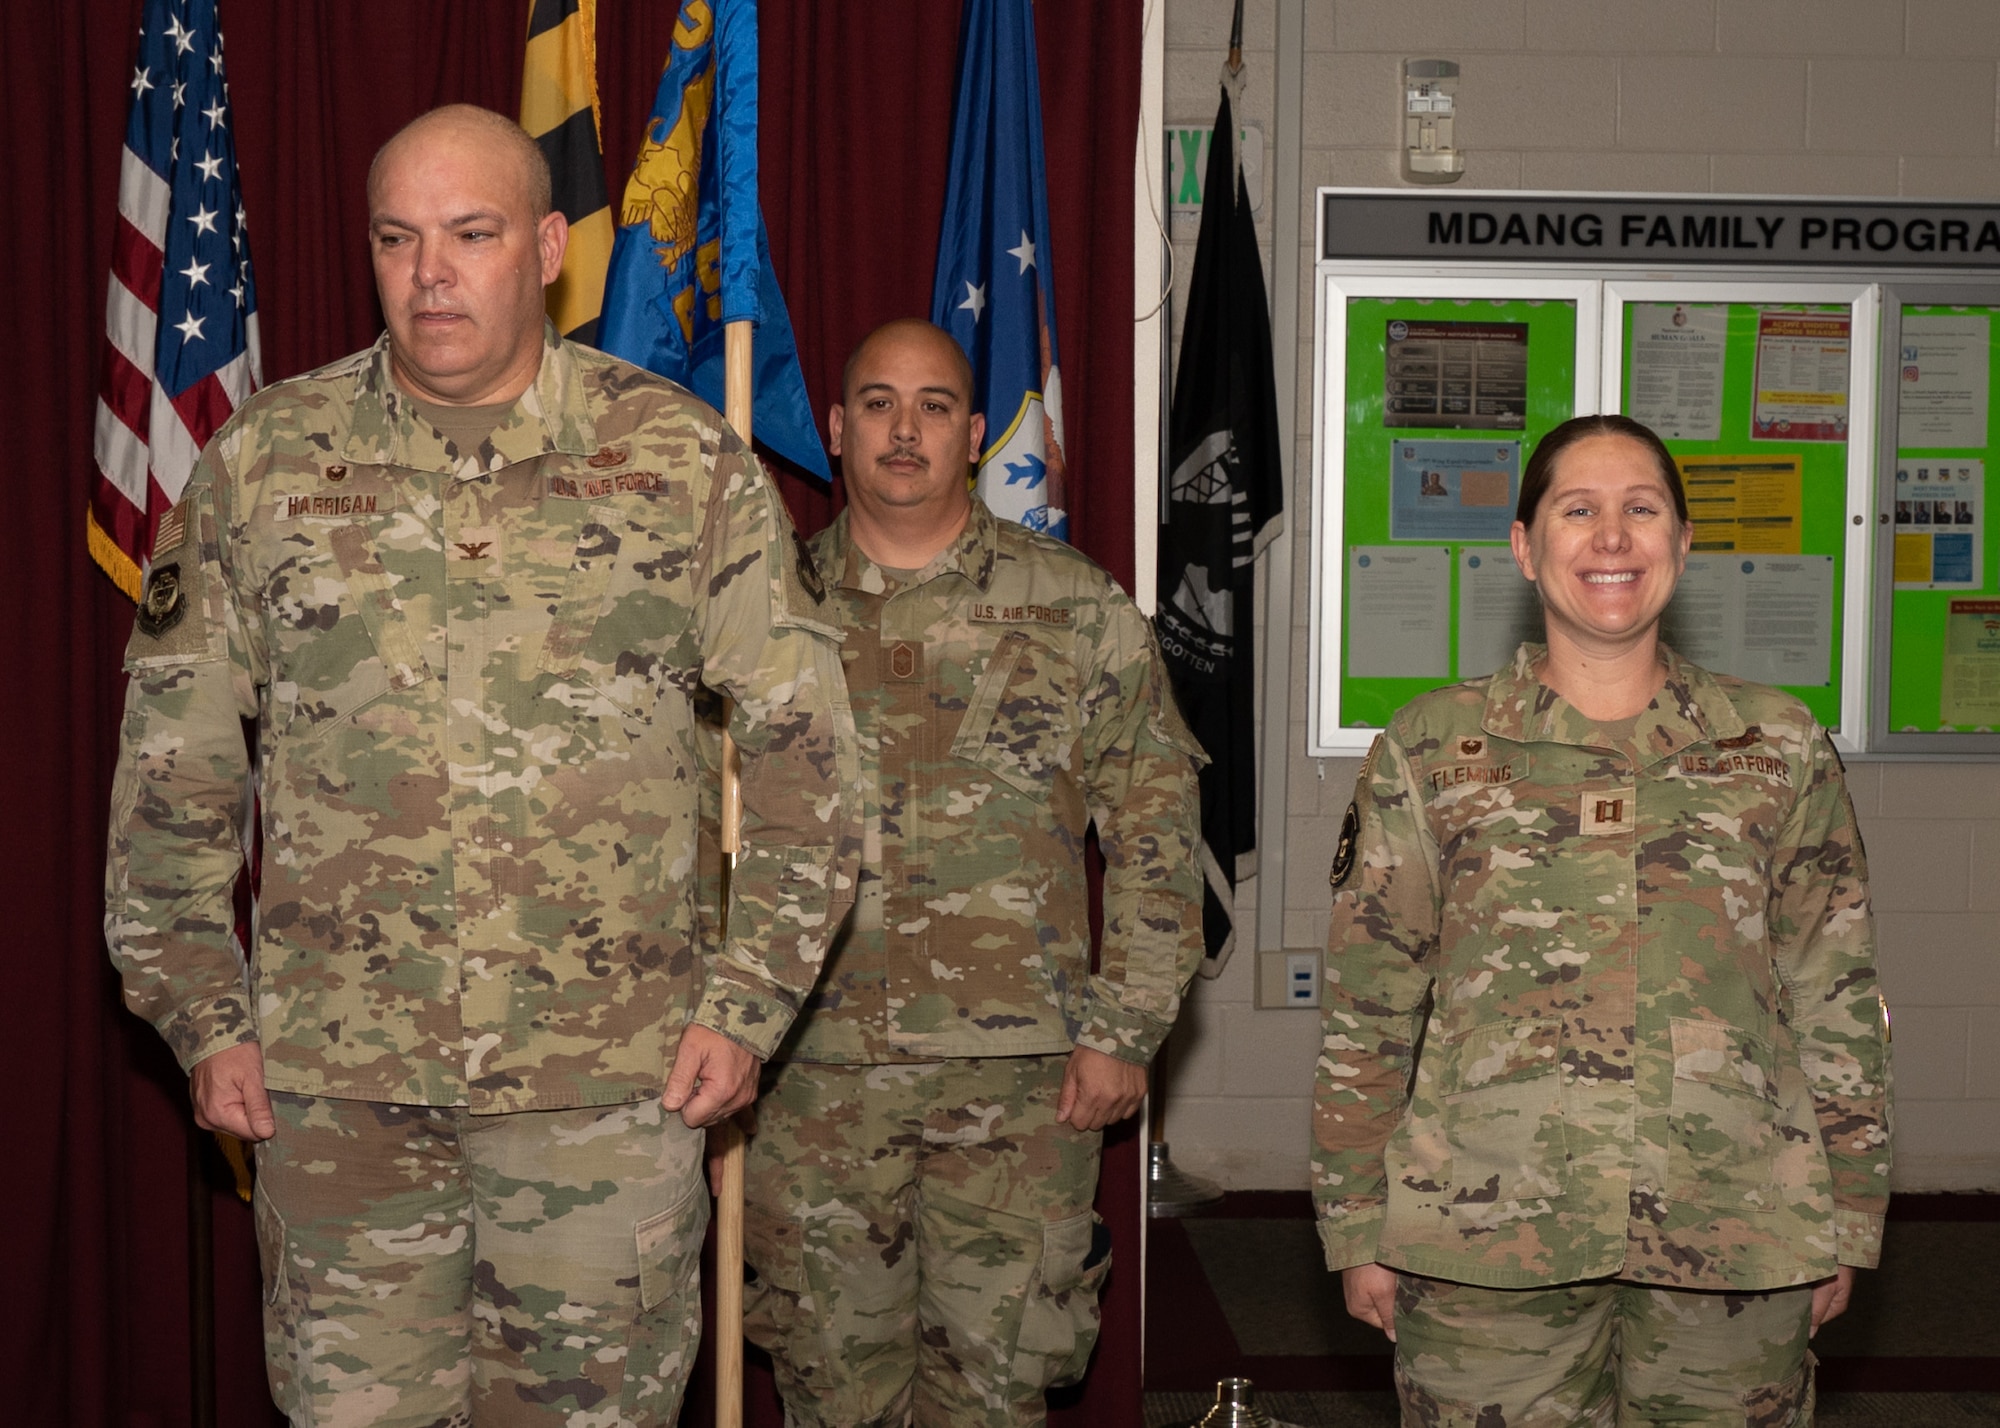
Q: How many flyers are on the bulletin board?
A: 12